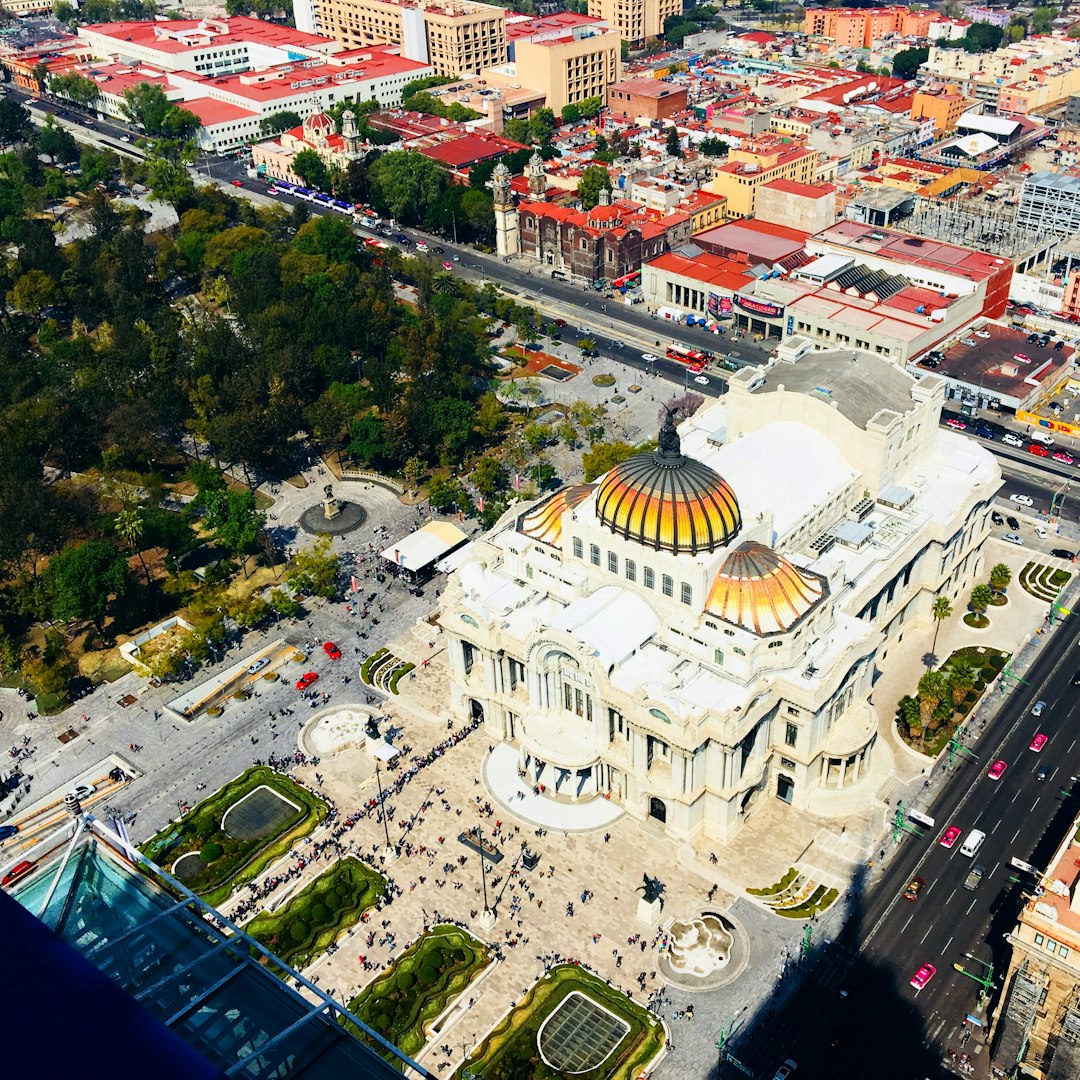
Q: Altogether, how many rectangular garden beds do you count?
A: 4